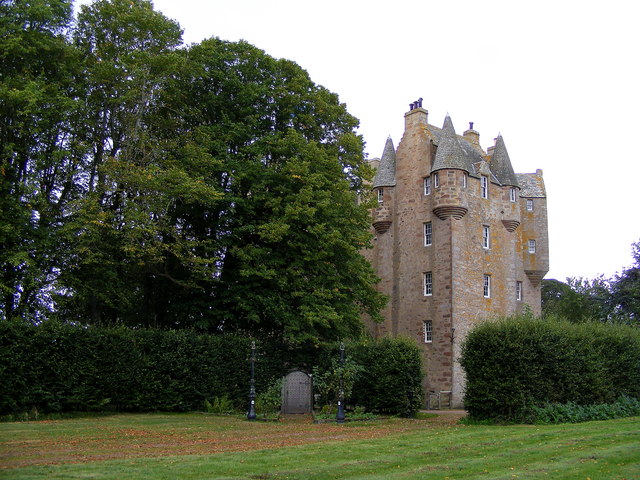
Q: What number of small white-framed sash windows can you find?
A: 14